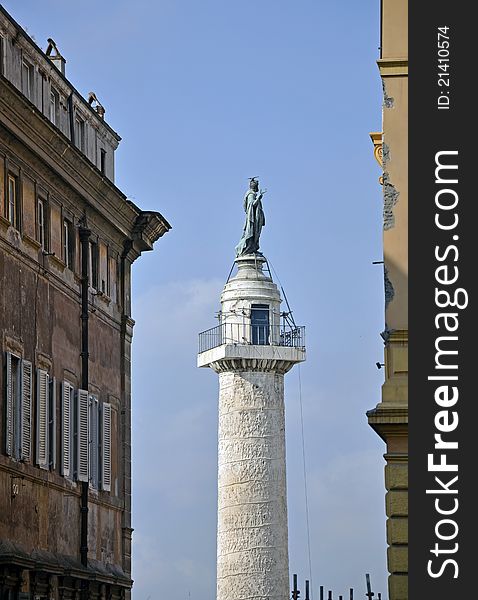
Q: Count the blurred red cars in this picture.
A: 0